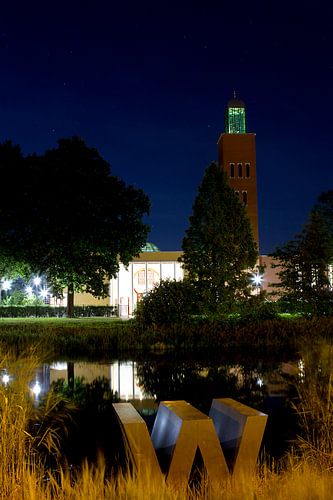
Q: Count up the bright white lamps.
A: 5